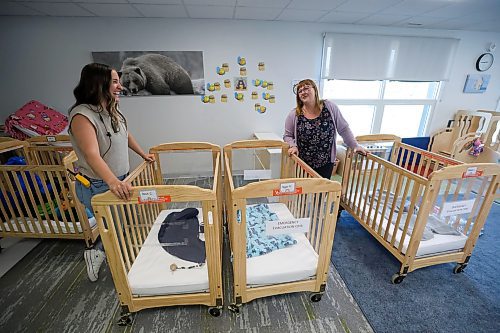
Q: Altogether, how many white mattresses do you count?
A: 4